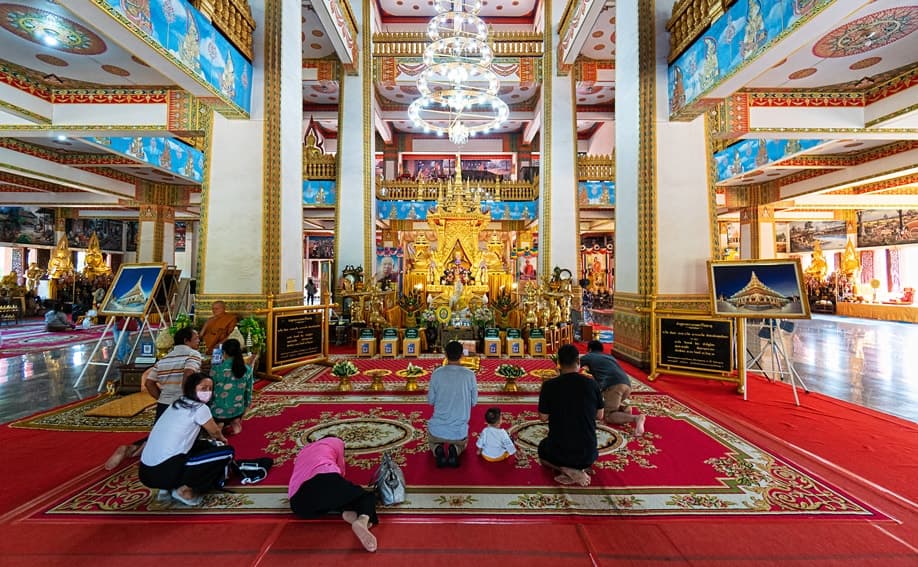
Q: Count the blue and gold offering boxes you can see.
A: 6